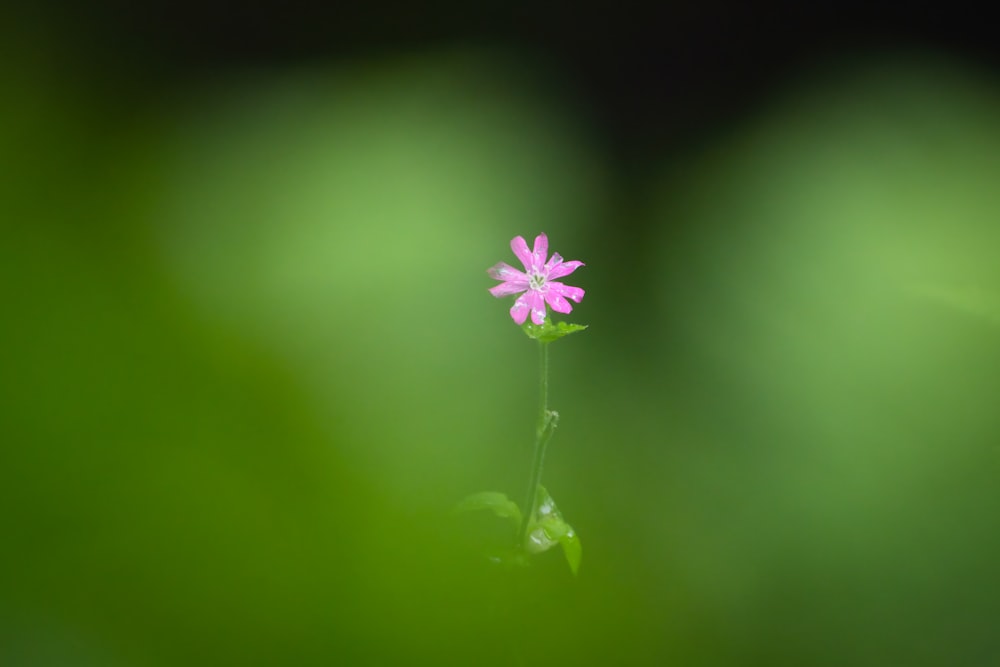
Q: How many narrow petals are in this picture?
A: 10